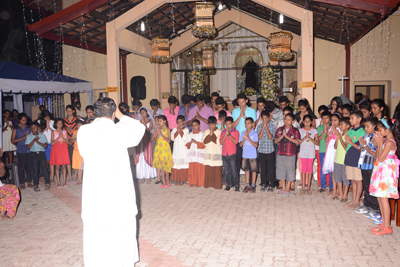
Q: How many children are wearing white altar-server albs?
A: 3